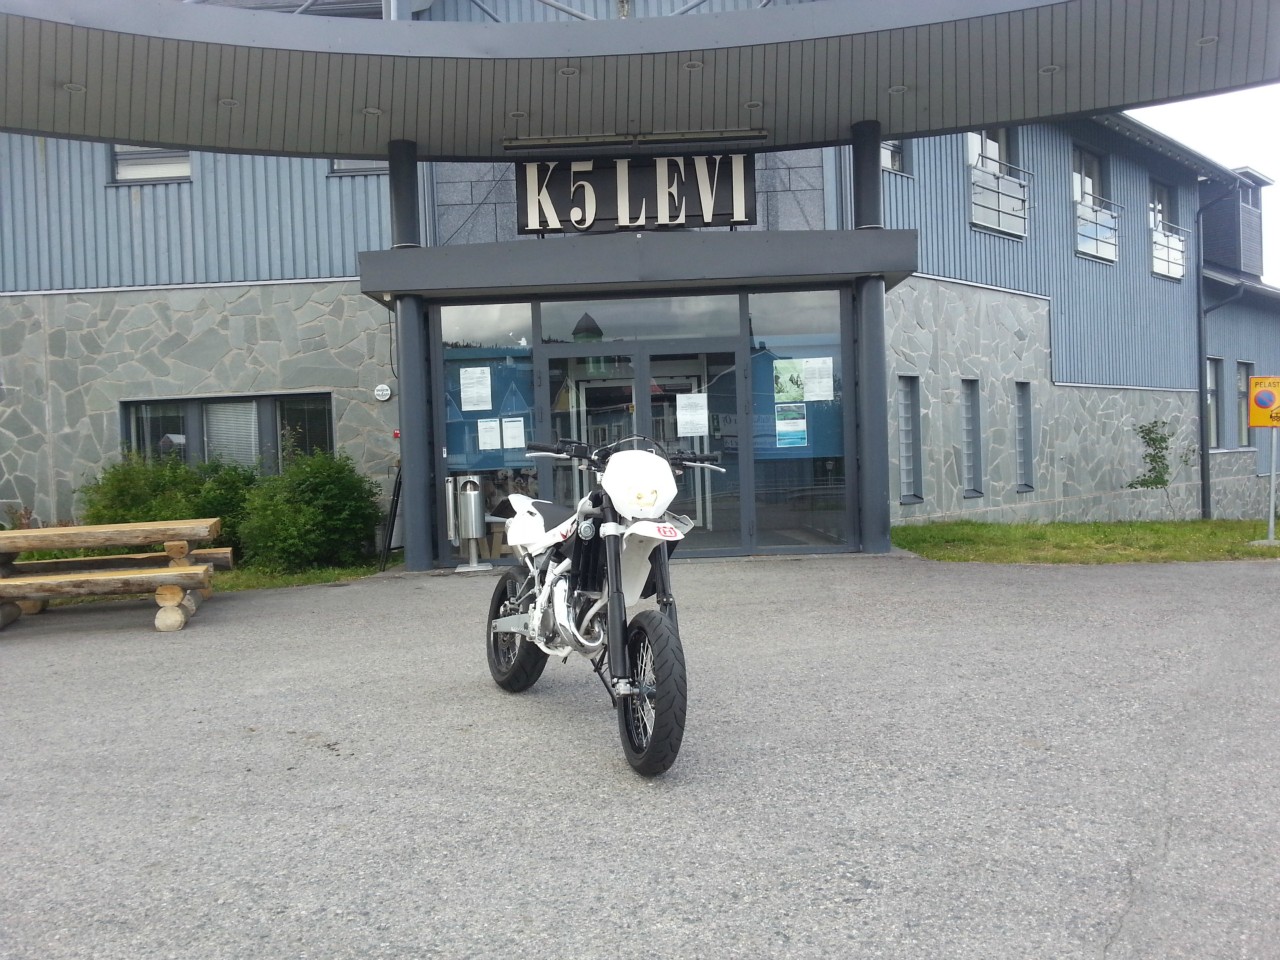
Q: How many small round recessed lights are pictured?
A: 10